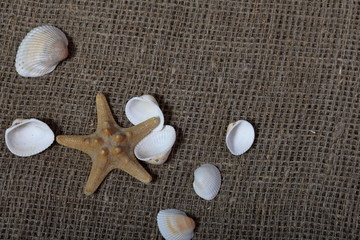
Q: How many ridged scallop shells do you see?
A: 3